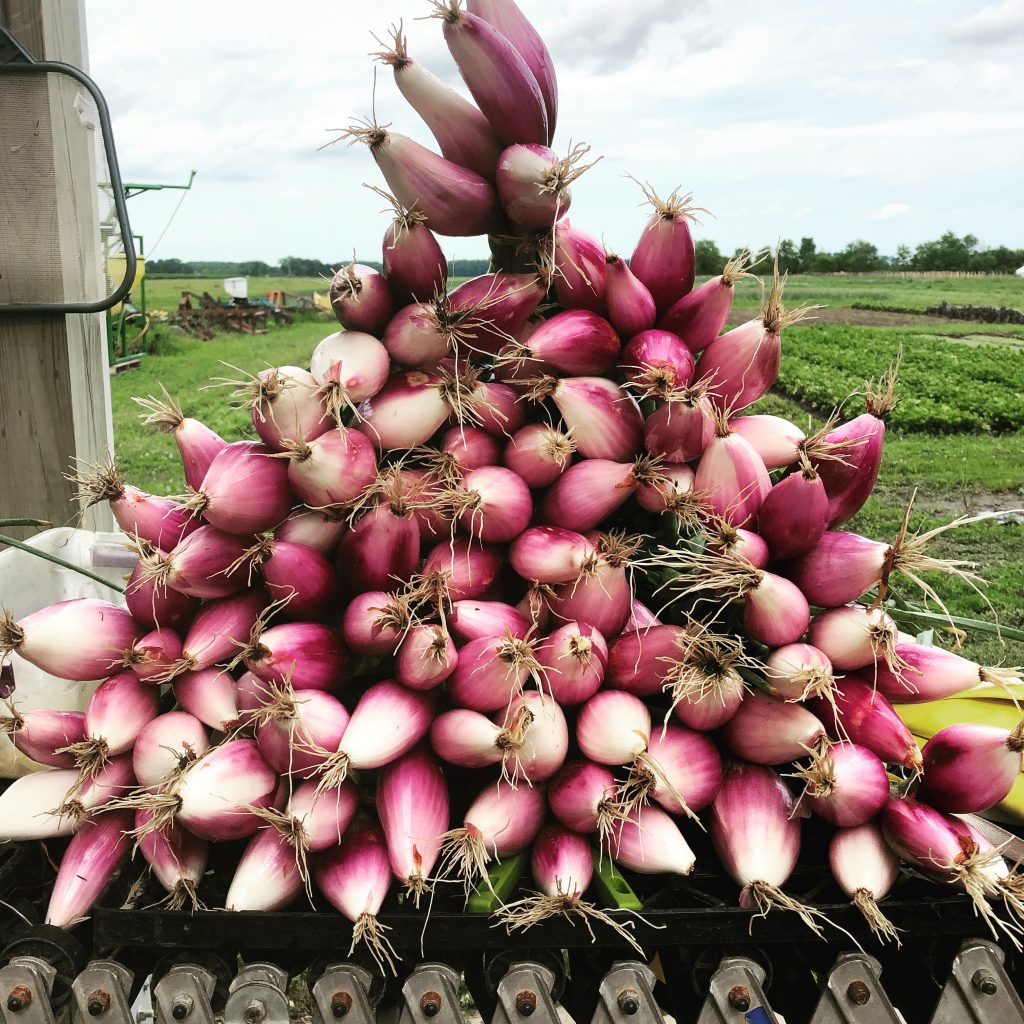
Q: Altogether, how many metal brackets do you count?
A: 11